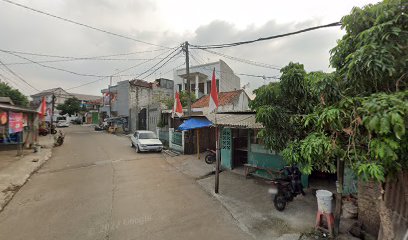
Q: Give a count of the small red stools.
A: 1